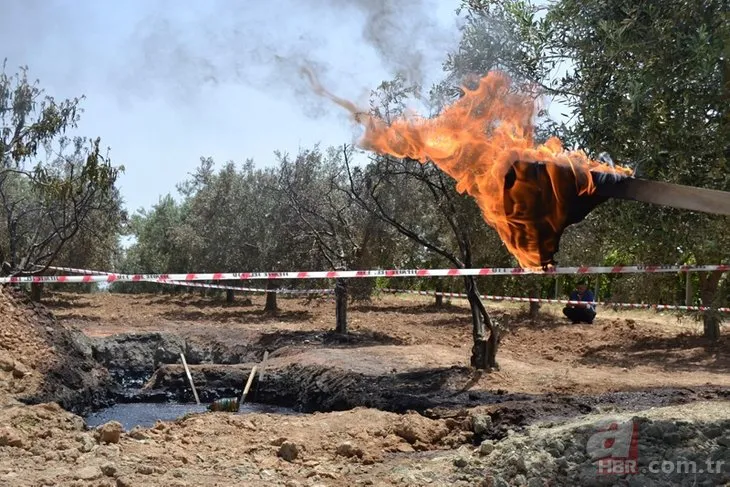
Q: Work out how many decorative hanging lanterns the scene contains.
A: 0